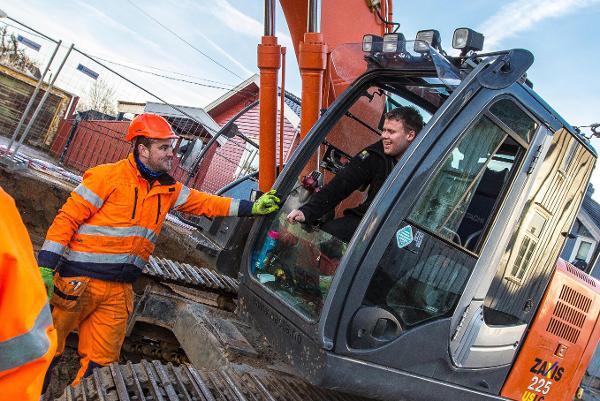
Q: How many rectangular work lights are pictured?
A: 4